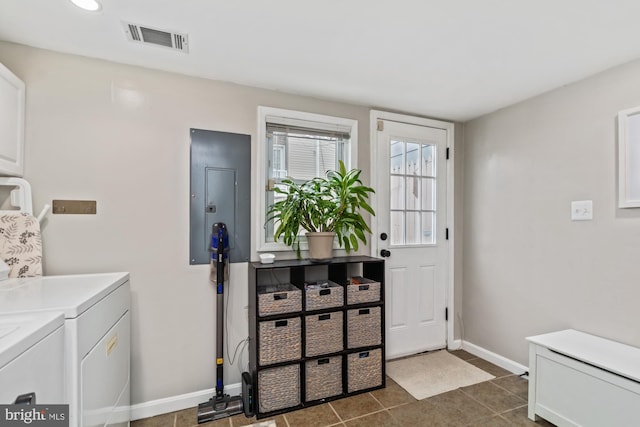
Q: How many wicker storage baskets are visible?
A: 9